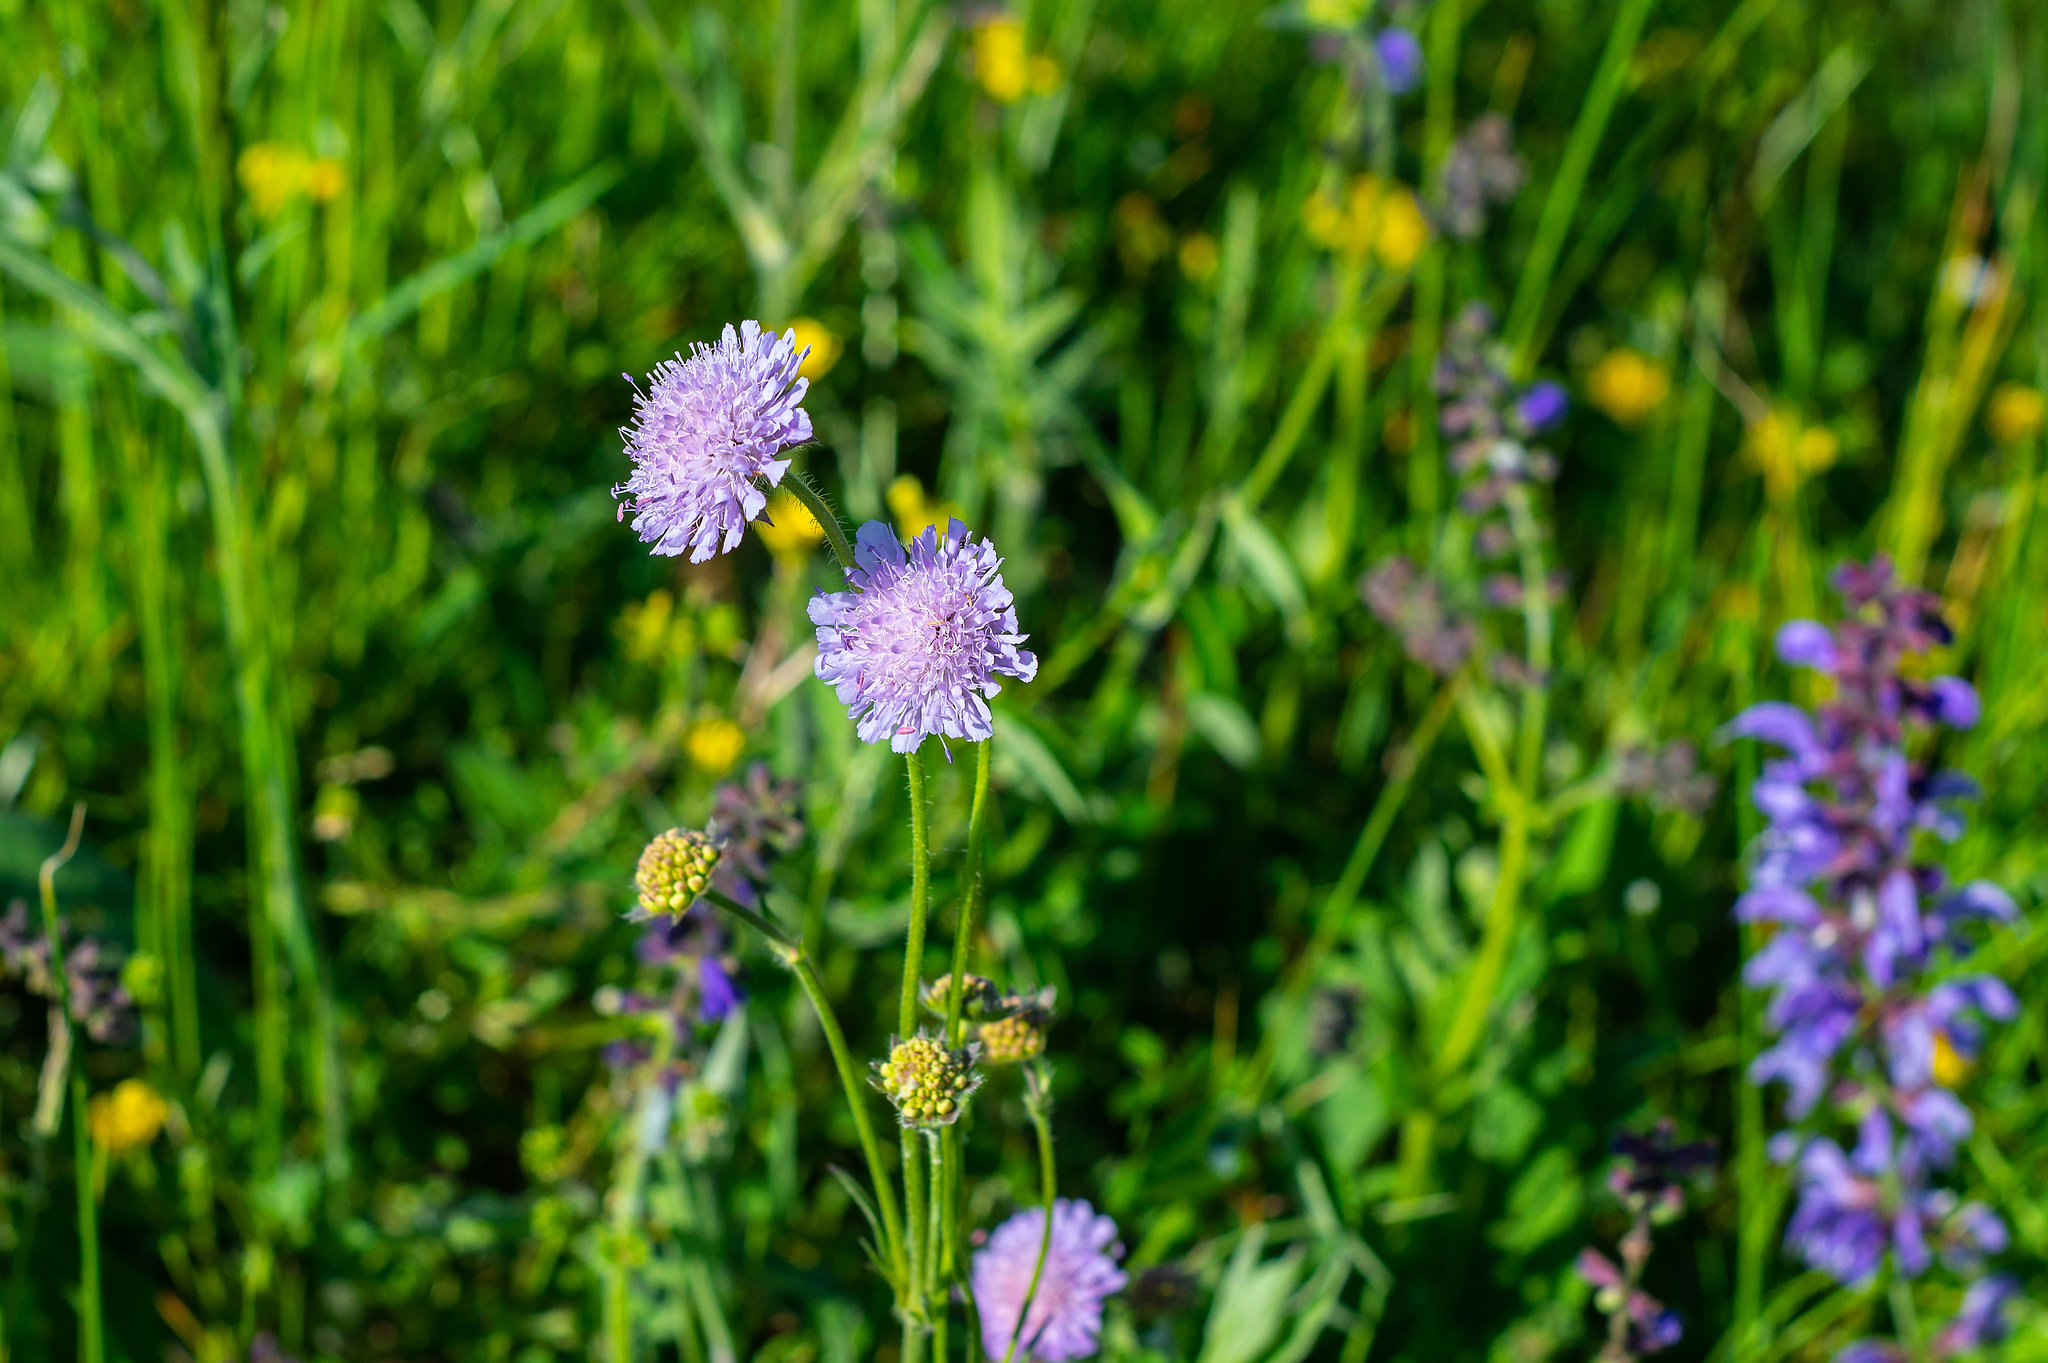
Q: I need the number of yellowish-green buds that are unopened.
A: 4